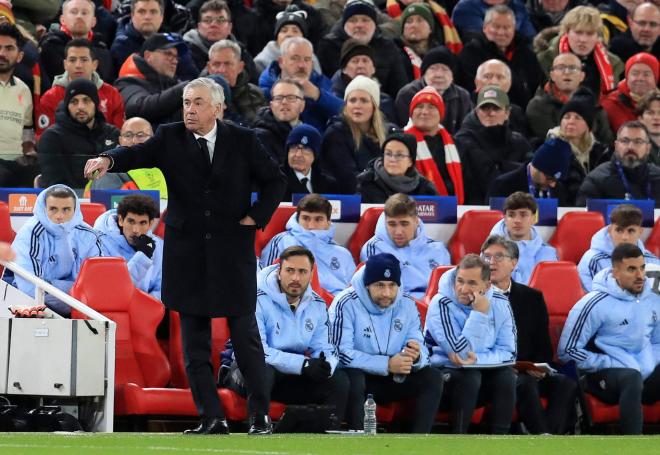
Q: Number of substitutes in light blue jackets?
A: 10